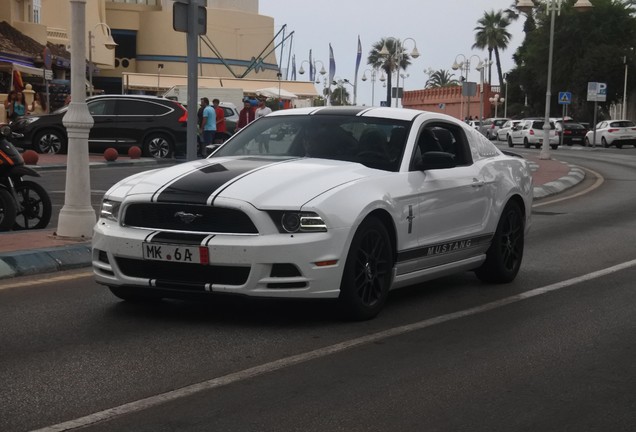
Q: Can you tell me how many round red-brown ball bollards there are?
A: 3